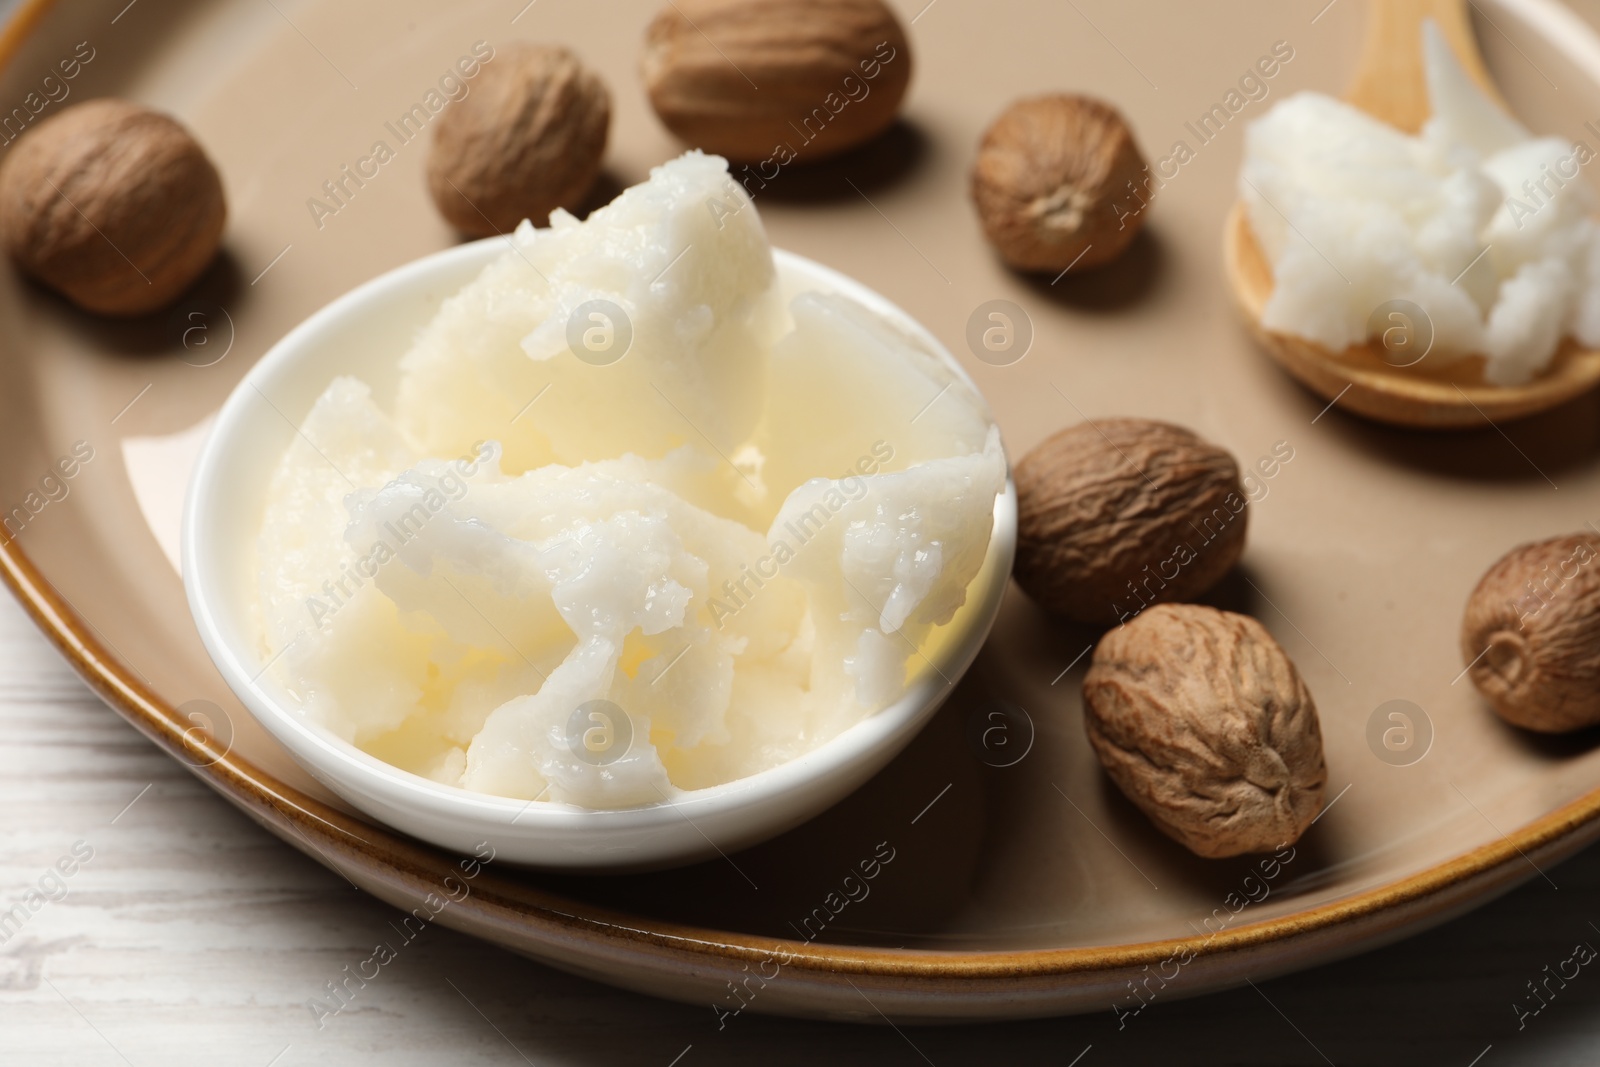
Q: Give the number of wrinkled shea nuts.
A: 7